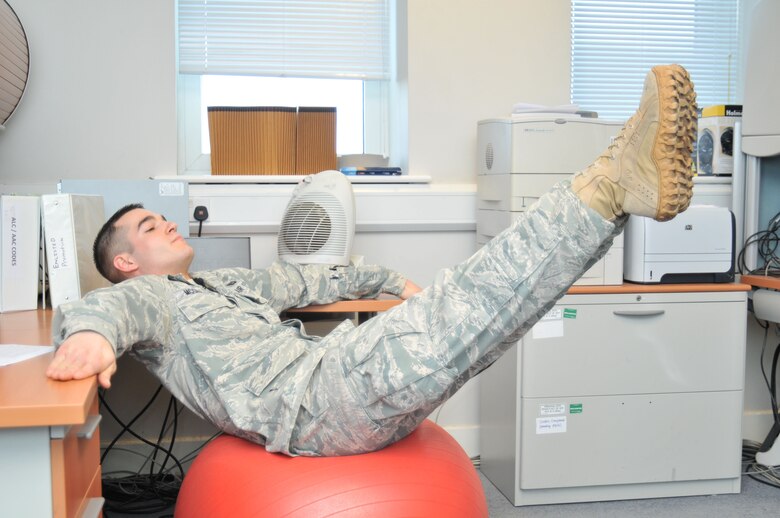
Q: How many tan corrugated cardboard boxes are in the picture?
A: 2